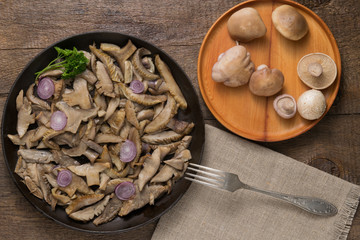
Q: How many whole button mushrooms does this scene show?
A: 7